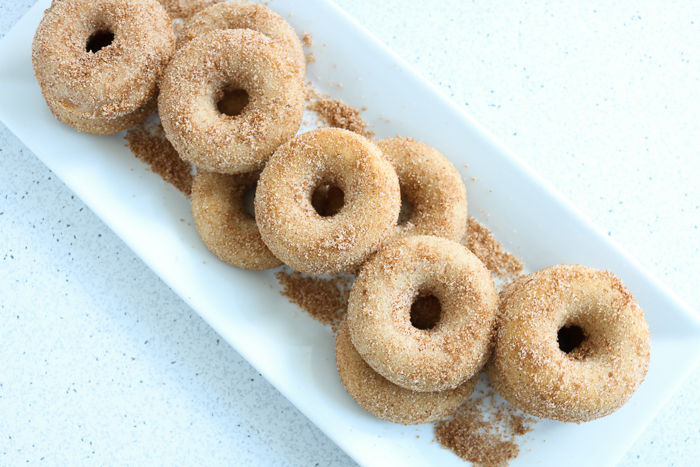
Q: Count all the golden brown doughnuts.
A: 10